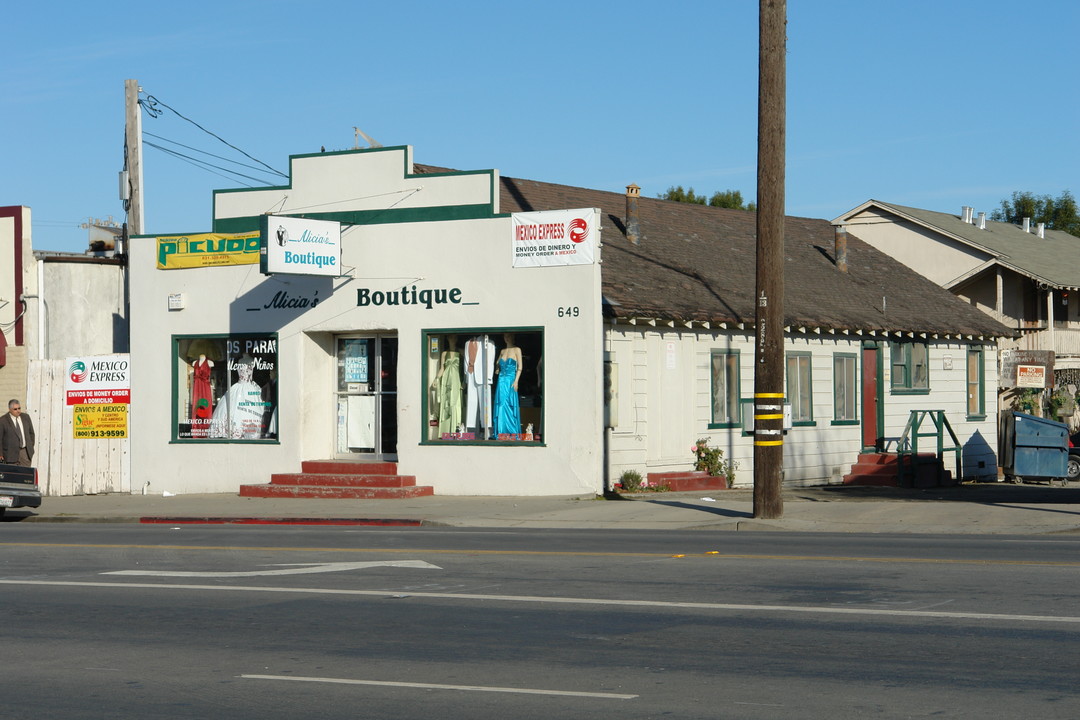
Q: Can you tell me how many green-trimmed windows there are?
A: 7